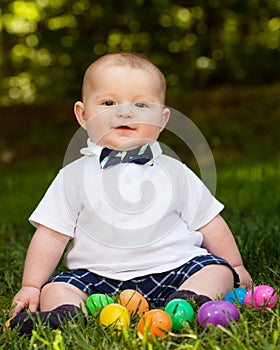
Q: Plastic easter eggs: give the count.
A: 8